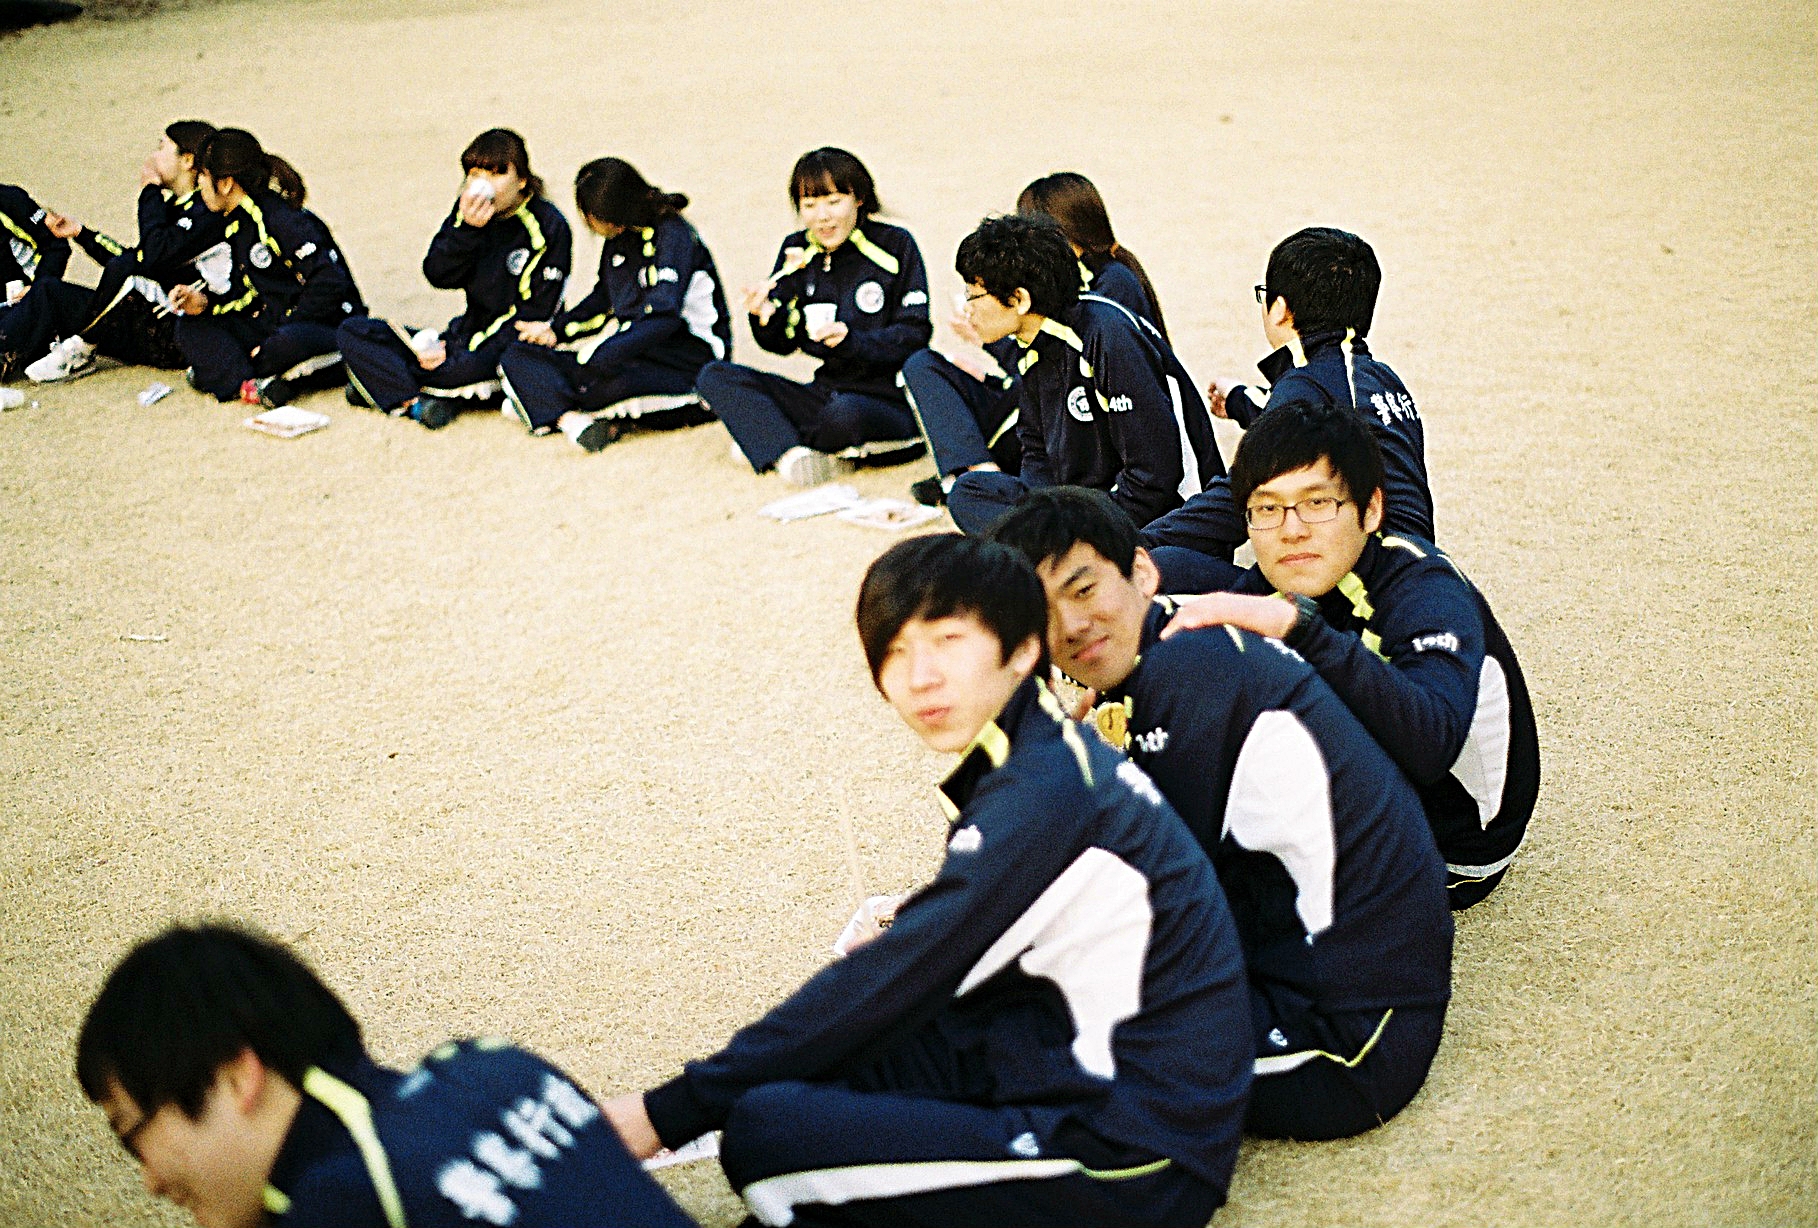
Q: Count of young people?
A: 13